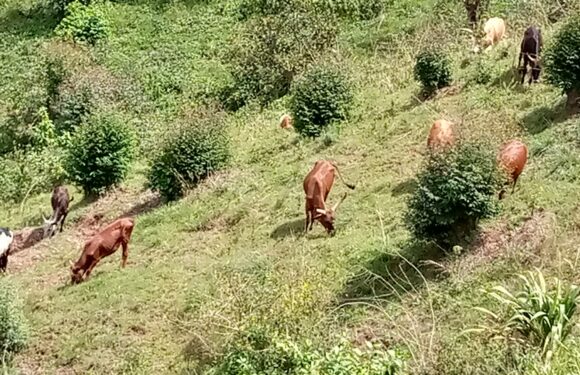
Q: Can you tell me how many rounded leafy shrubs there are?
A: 6